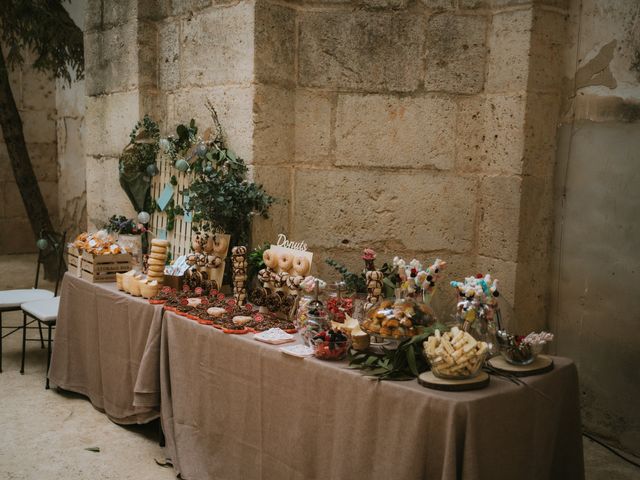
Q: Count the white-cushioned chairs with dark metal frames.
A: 2